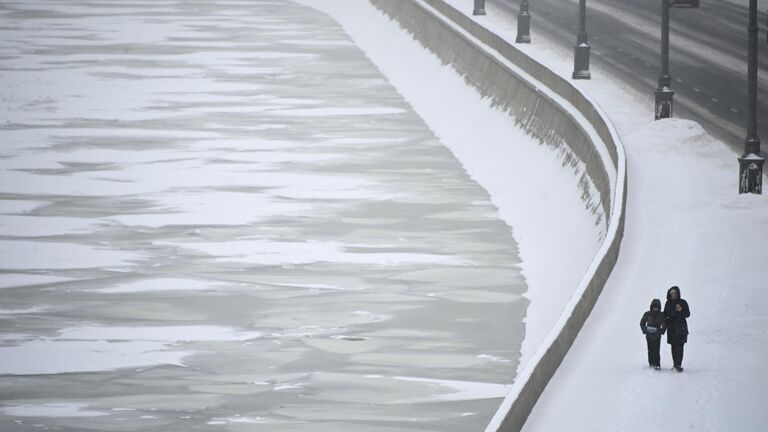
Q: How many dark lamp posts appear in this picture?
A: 5